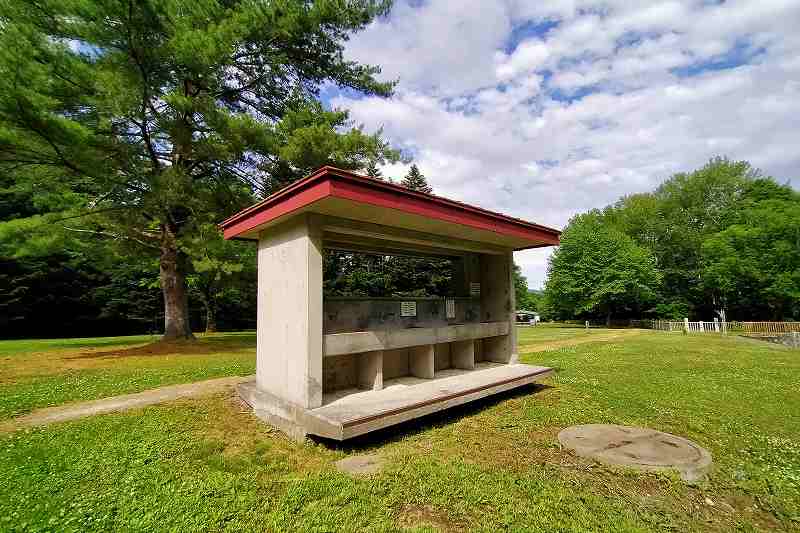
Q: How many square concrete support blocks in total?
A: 3